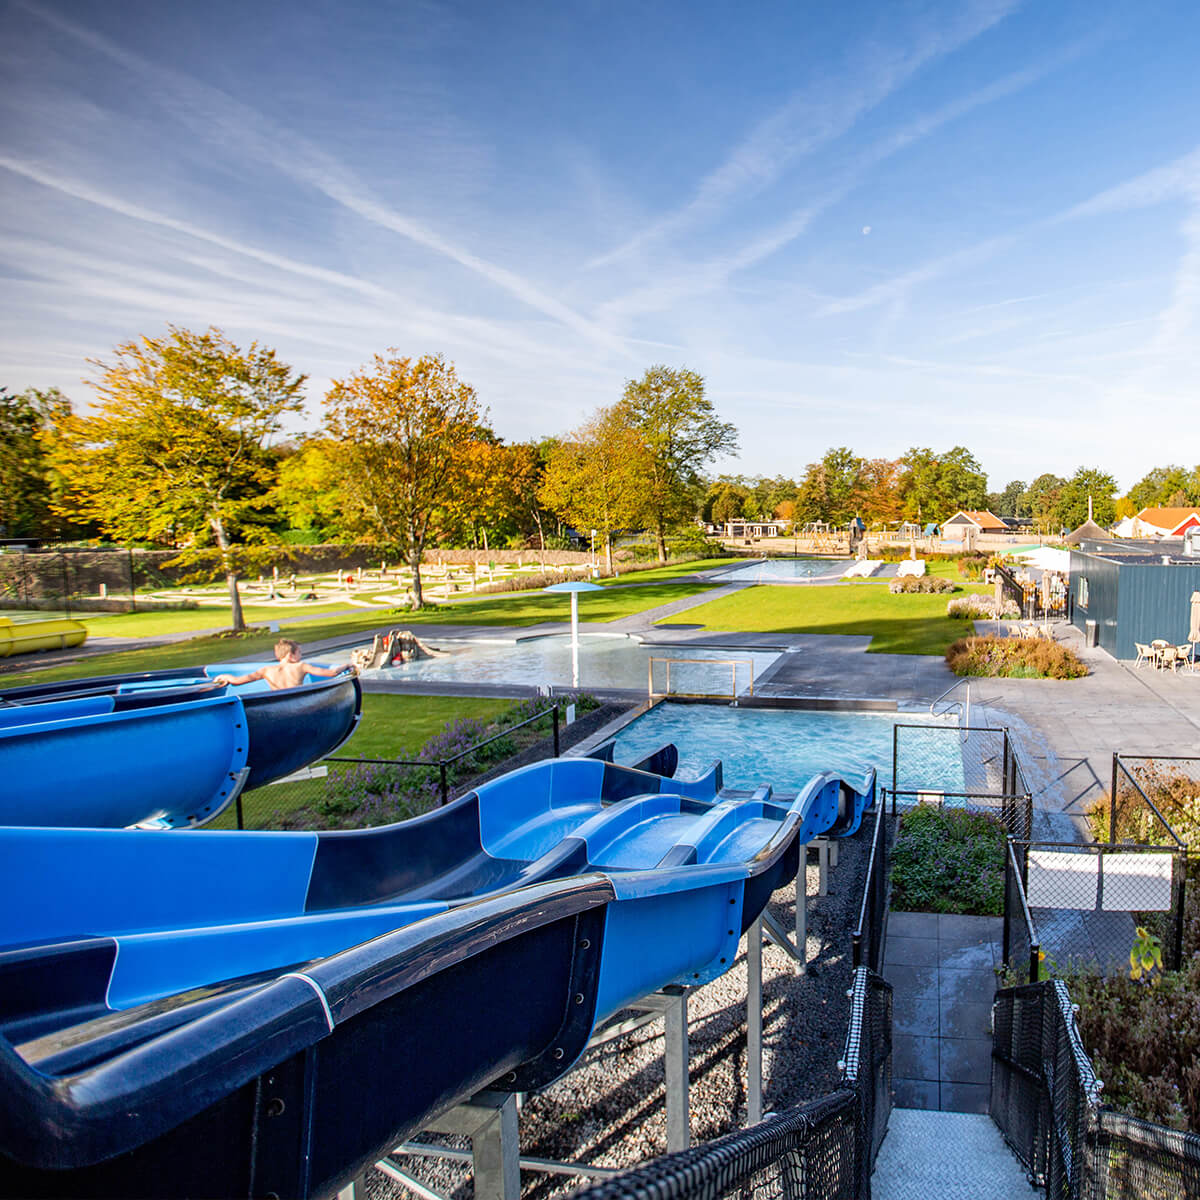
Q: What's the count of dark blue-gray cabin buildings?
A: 1